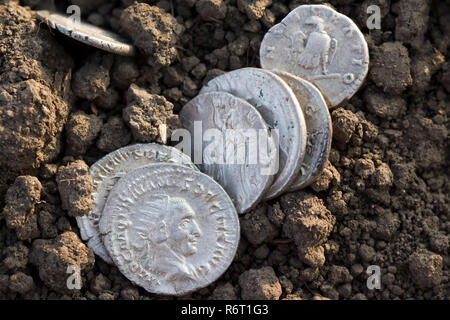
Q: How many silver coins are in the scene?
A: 7